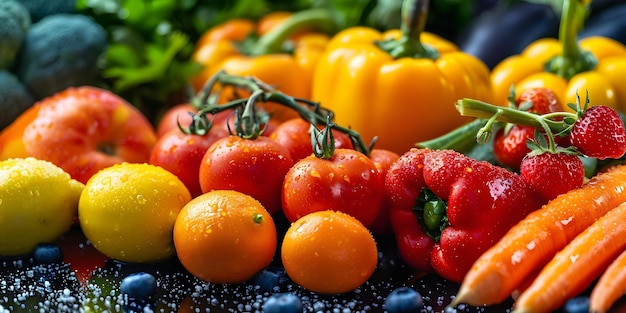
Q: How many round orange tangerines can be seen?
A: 2